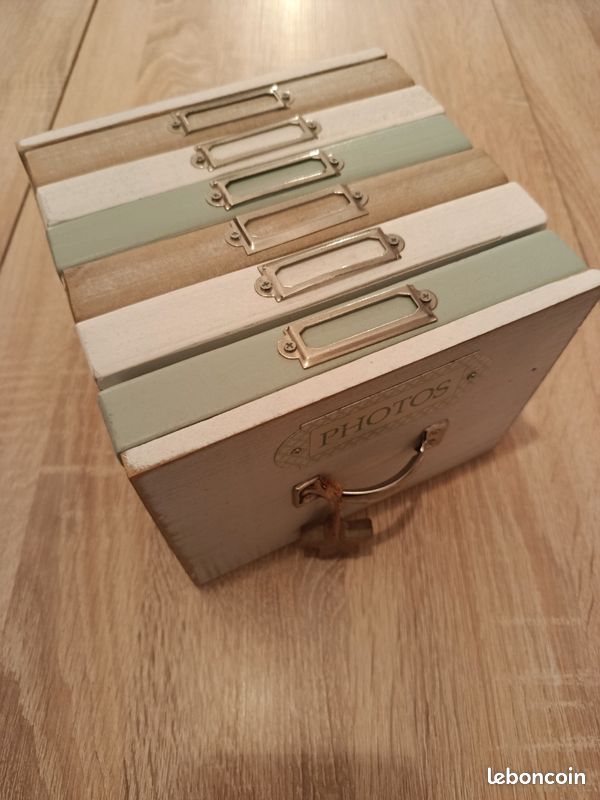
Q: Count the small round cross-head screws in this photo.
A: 12